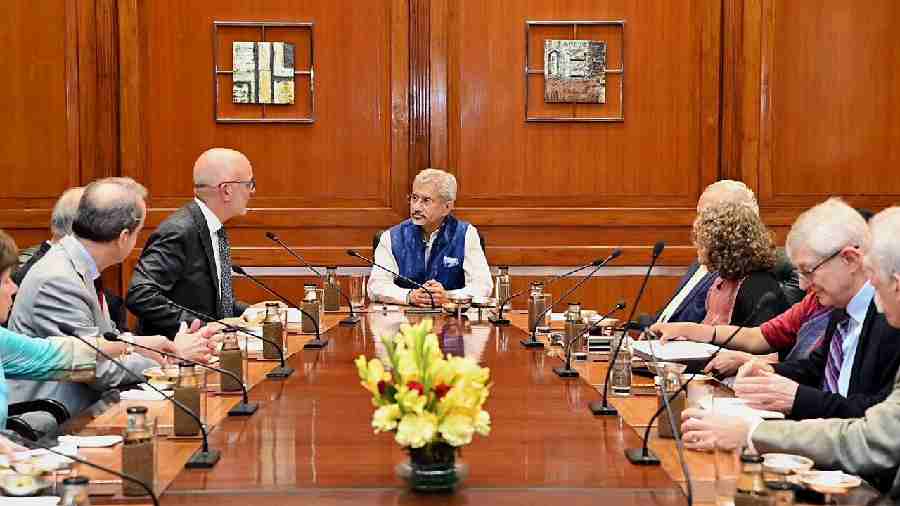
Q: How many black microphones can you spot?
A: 13